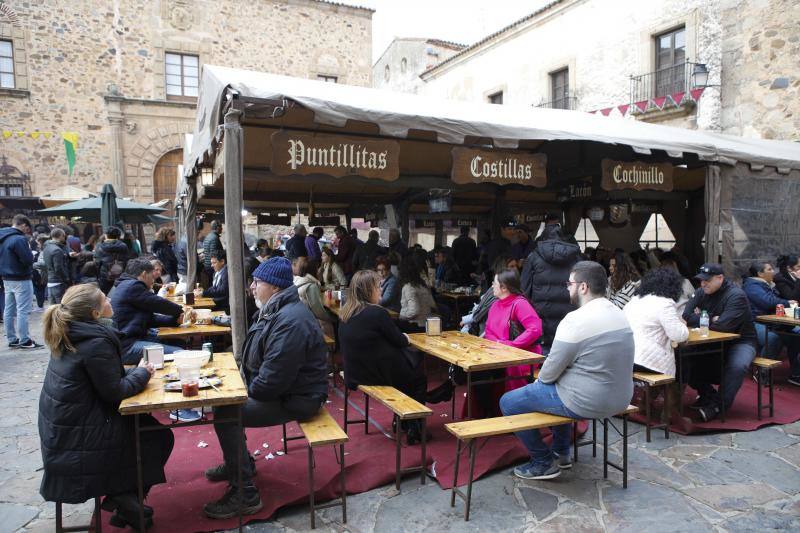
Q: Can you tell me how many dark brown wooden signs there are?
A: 3